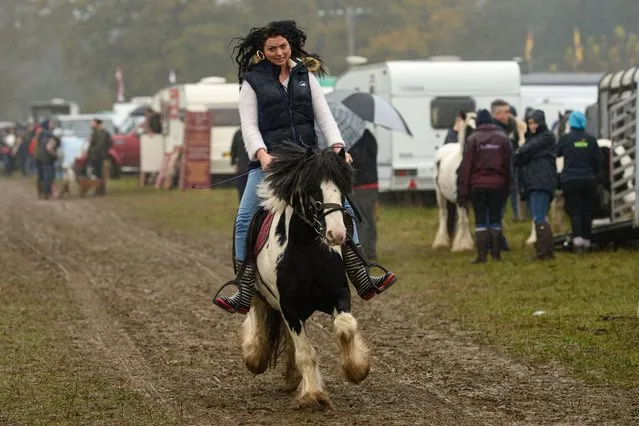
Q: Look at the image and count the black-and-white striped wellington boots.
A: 2